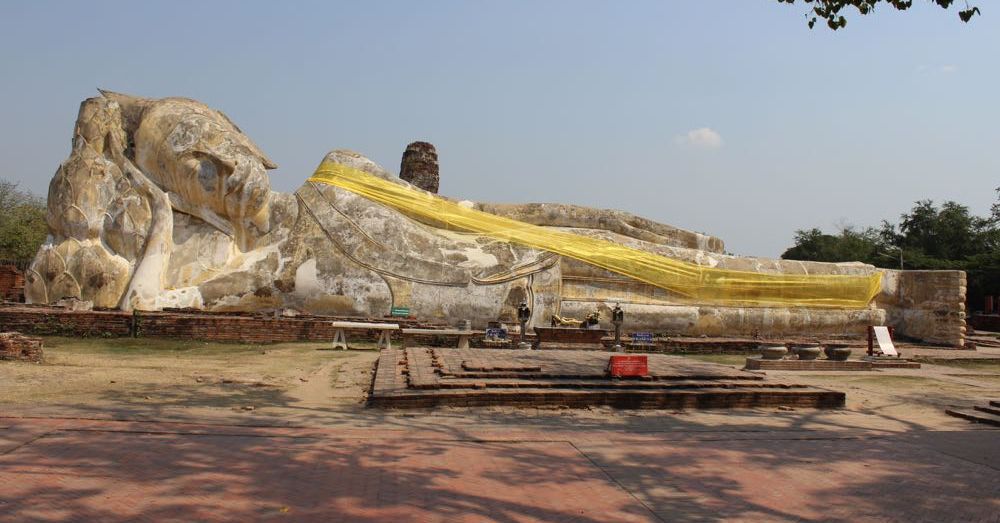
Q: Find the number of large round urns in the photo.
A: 3